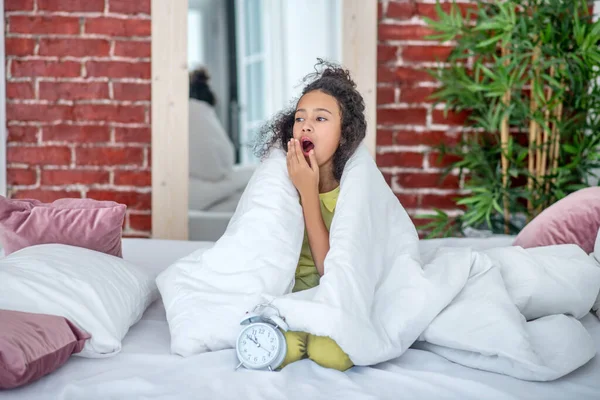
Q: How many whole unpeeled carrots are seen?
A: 0